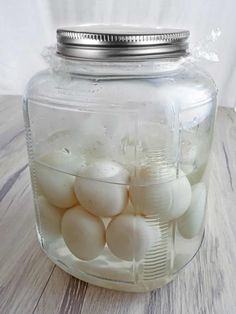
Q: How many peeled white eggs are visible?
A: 7